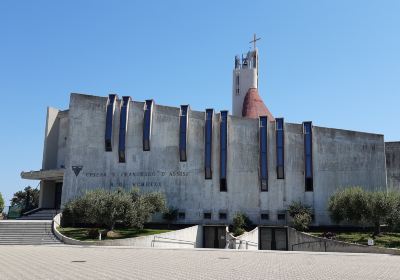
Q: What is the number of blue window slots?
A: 9